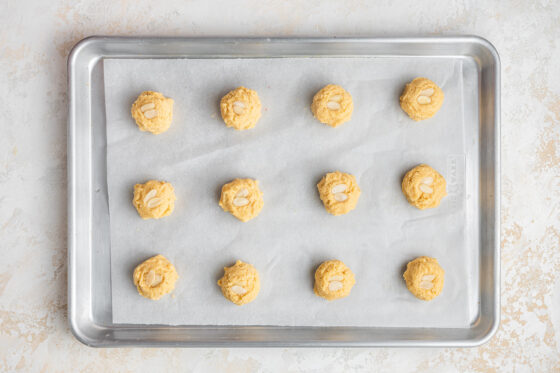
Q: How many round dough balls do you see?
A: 12